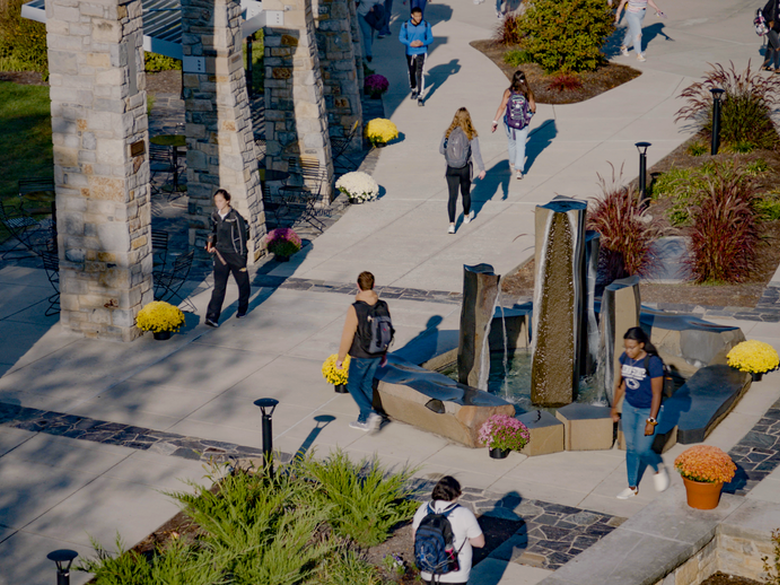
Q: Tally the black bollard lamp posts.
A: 4